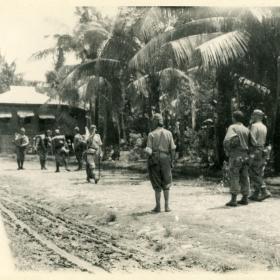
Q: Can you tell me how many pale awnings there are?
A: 3